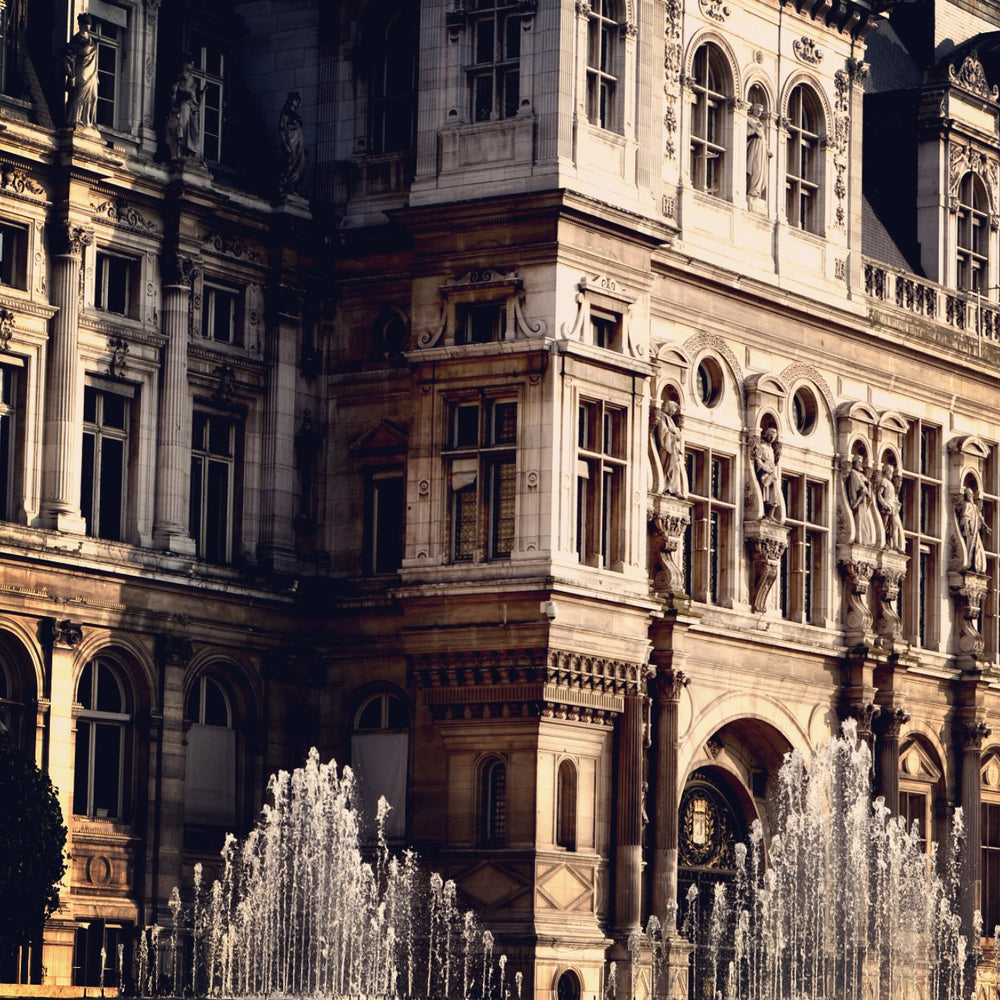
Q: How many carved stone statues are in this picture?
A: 9